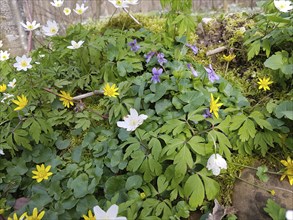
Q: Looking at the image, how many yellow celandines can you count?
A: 12